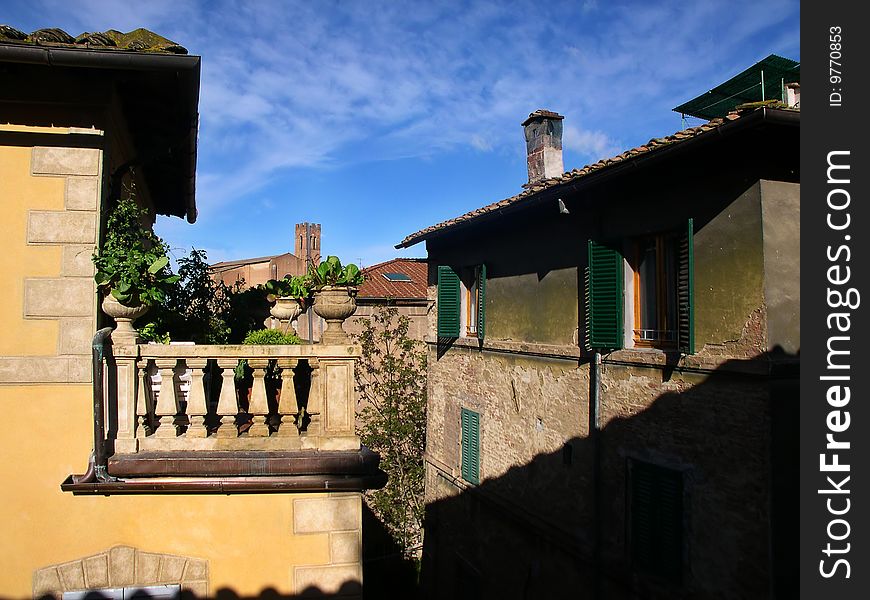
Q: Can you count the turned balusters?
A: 7